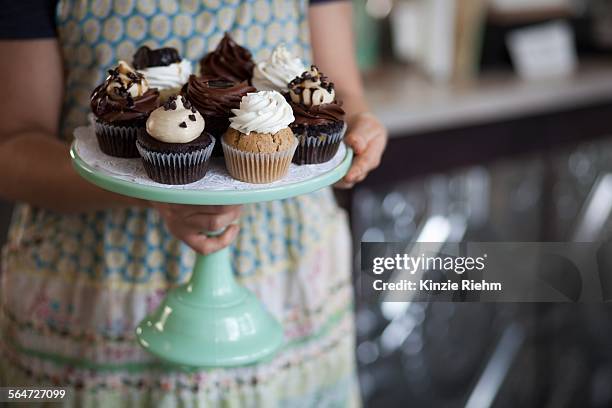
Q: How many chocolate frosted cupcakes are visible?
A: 4